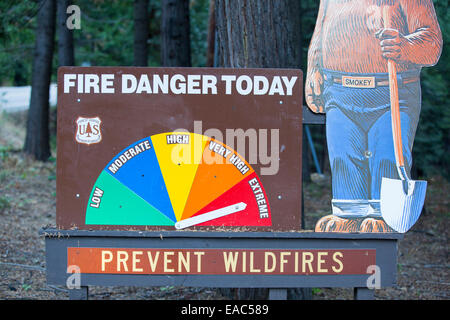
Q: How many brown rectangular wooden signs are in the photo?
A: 2